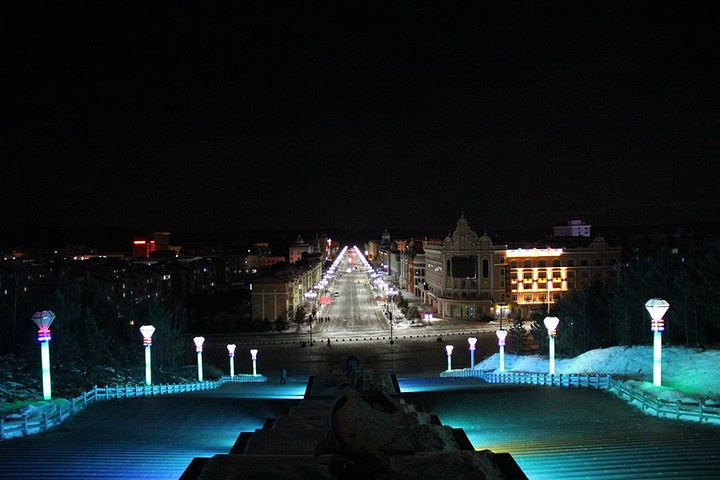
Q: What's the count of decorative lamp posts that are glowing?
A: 10